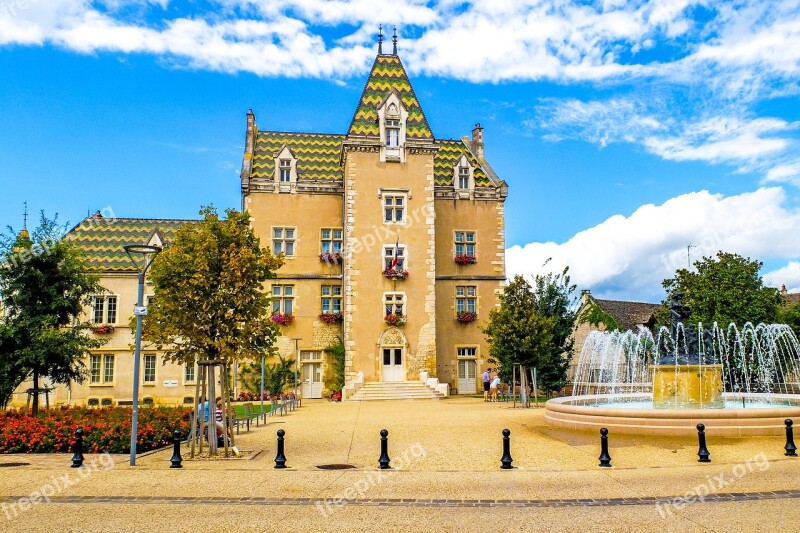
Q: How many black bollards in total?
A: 8